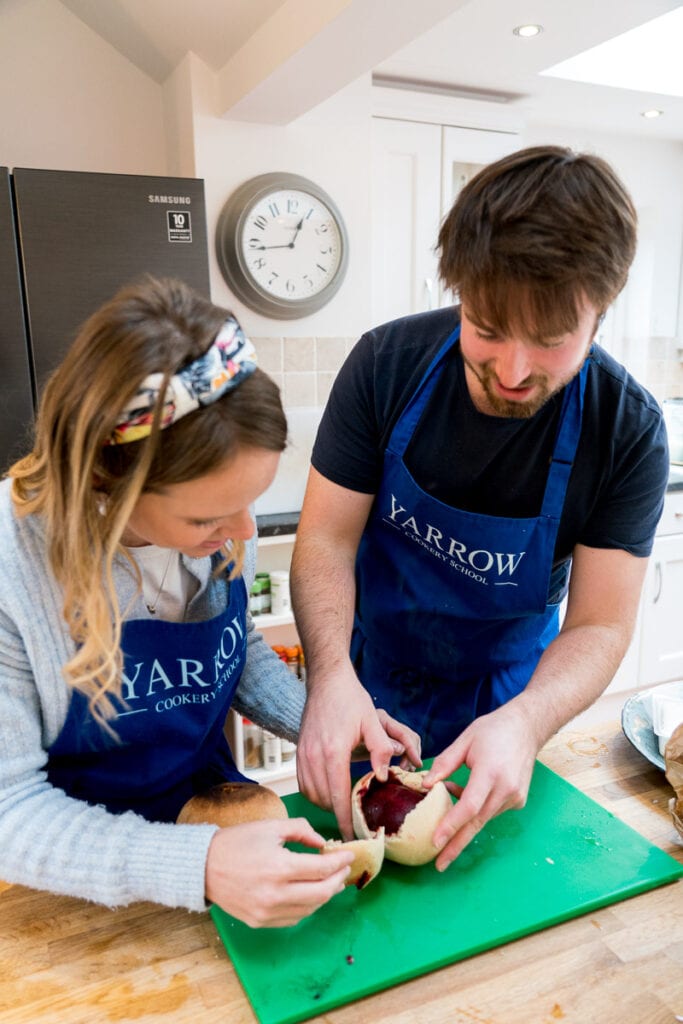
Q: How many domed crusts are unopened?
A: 1